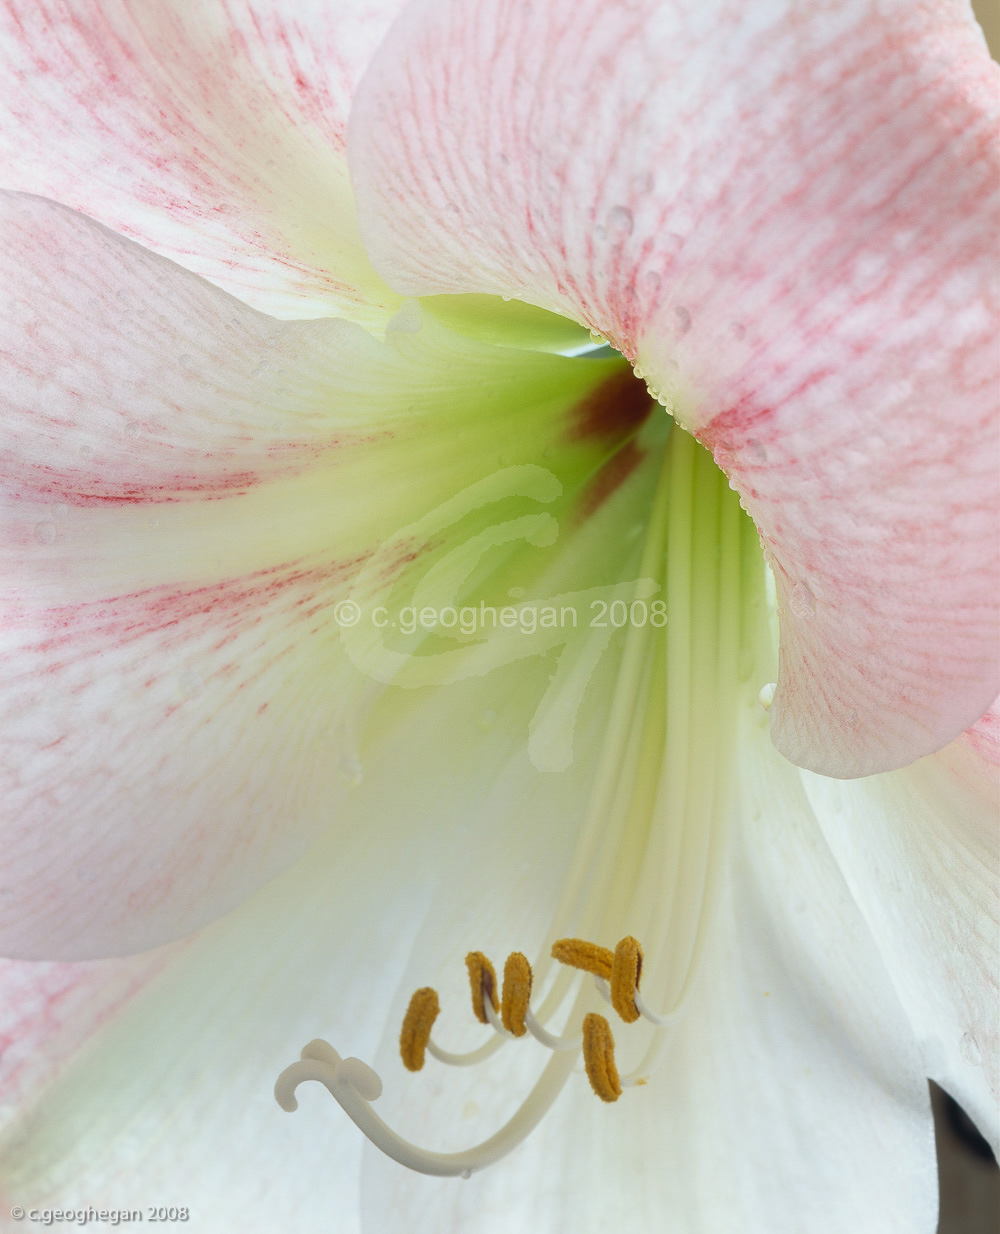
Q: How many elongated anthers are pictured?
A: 6